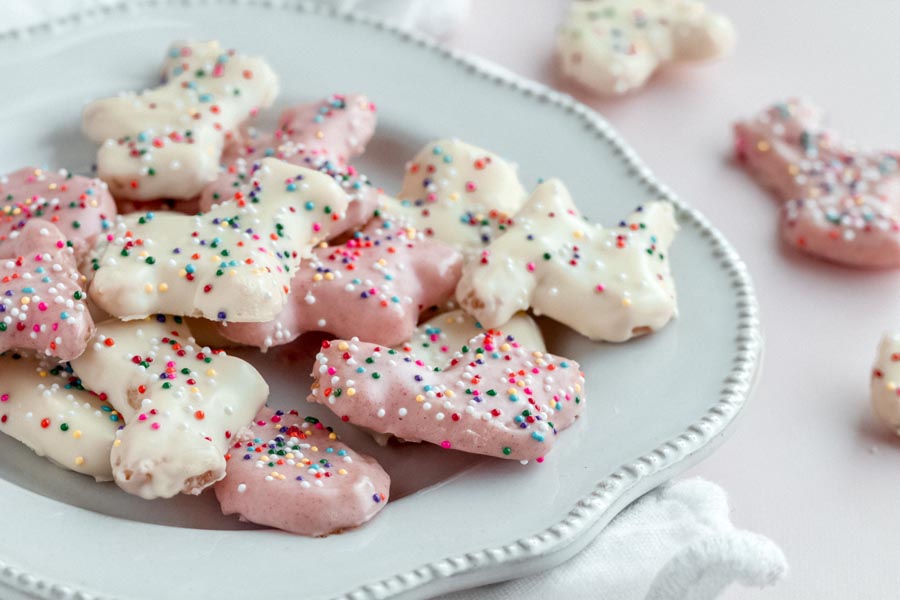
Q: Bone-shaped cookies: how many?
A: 0